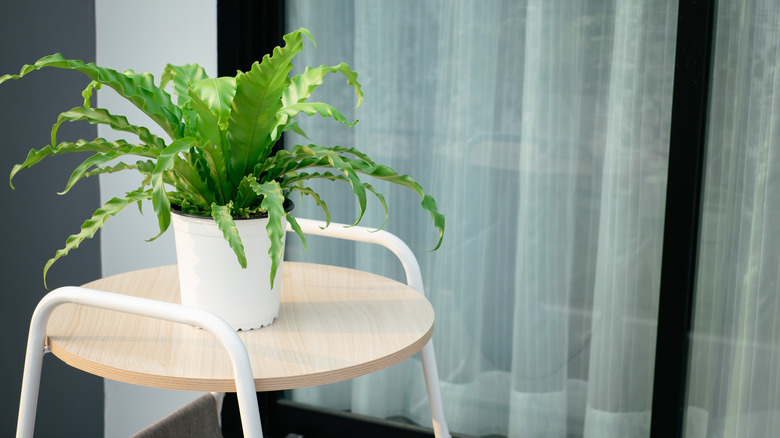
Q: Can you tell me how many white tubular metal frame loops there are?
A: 2